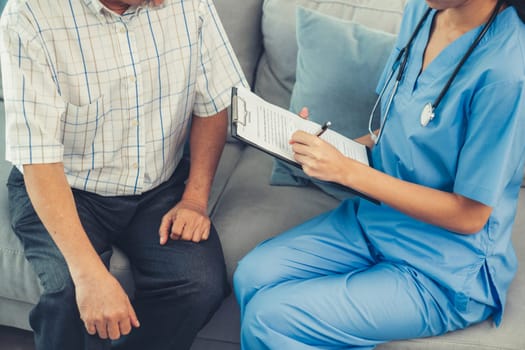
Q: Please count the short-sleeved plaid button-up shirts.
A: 1